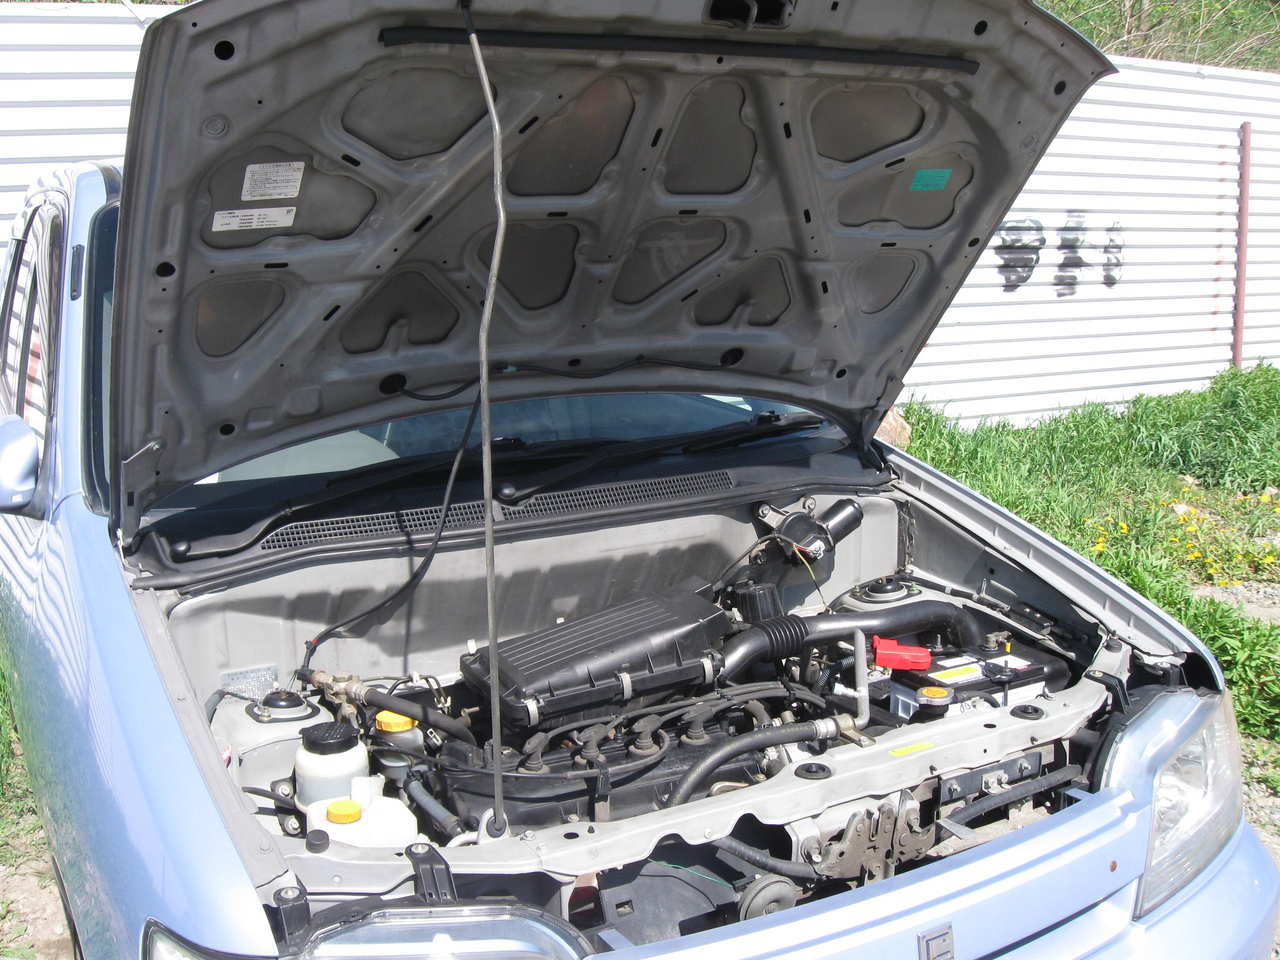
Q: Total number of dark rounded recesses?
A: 12